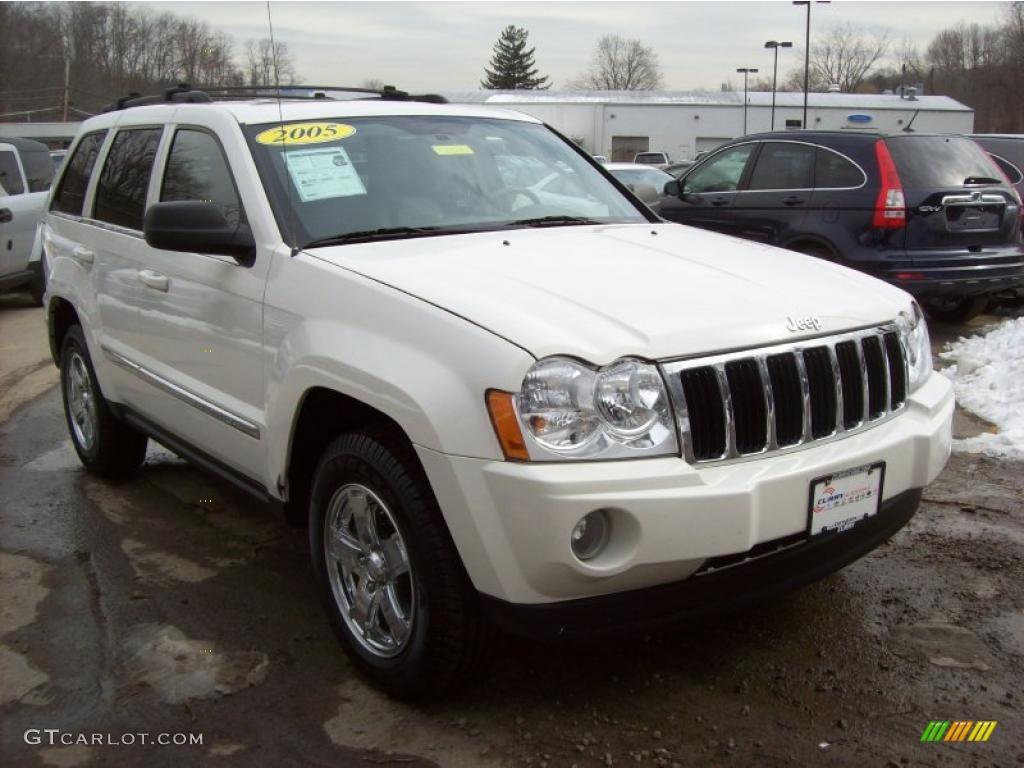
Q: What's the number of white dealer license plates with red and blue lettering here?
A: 1